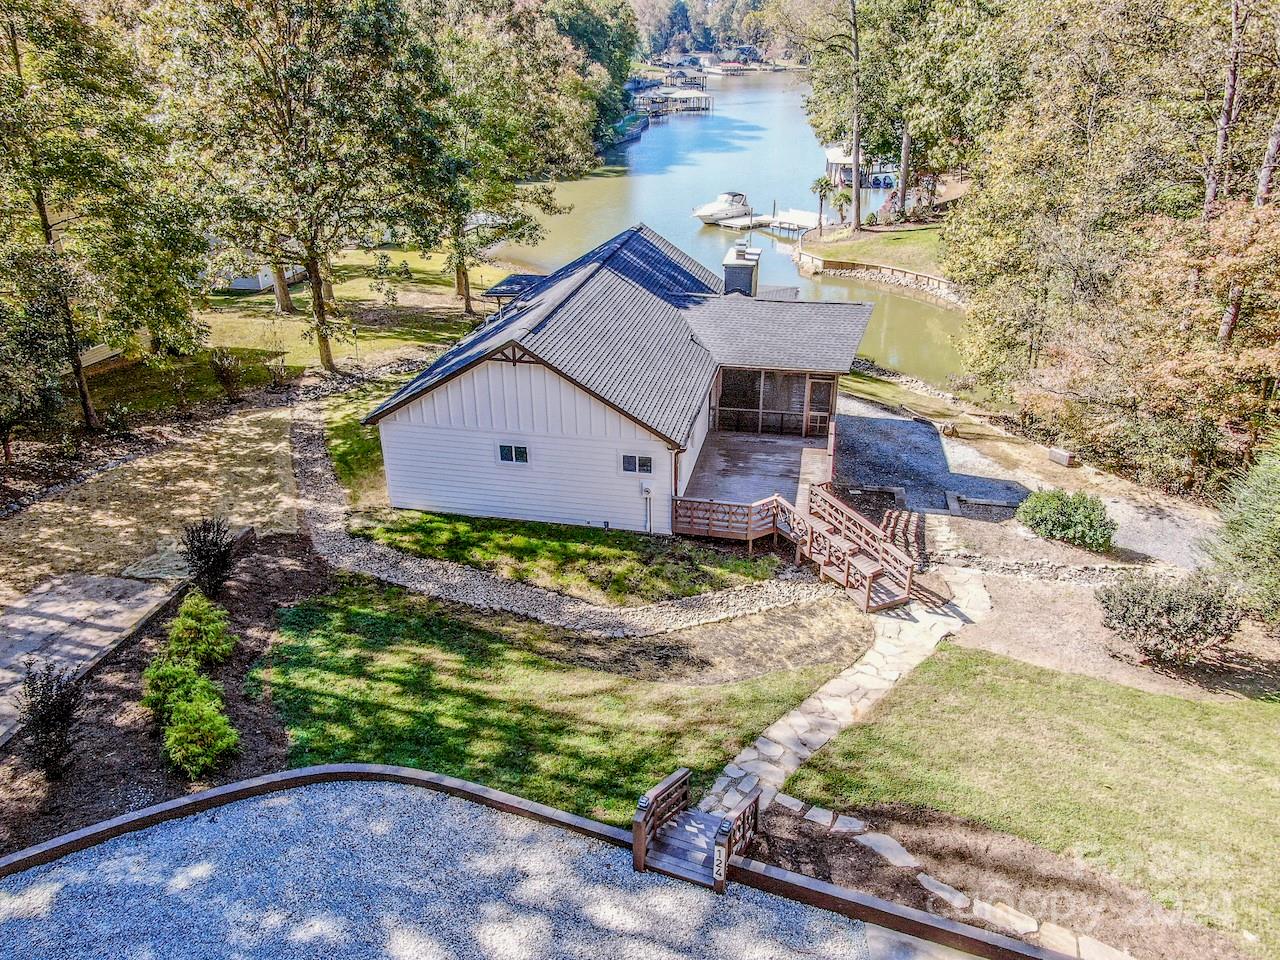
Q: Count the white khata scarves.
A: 0